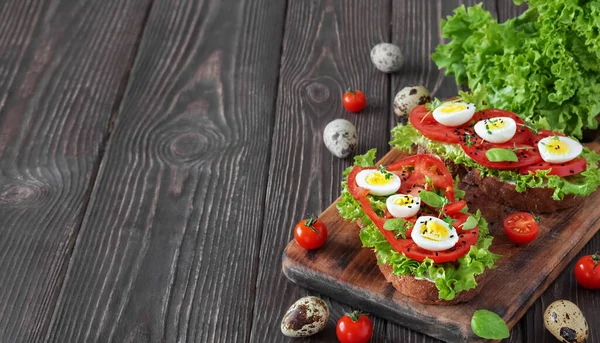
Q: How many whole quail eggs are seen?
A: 5